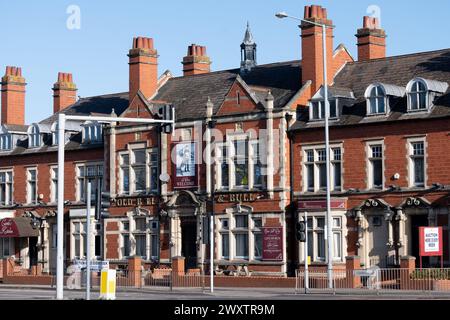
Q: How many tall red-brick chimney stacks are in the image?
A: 6